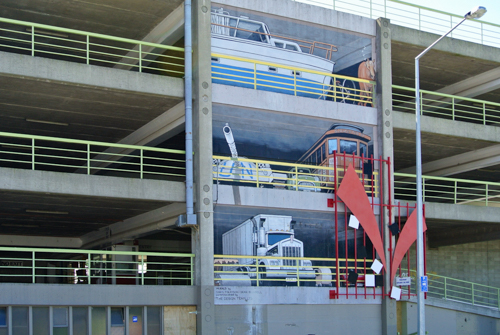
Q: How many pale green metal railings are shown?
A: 7